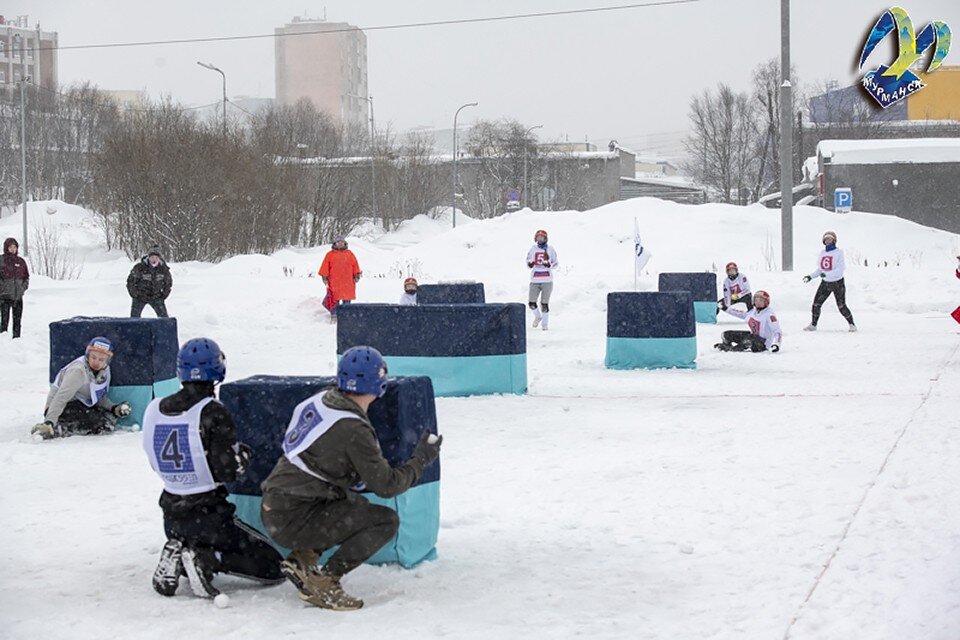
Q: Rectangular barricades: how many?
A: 6